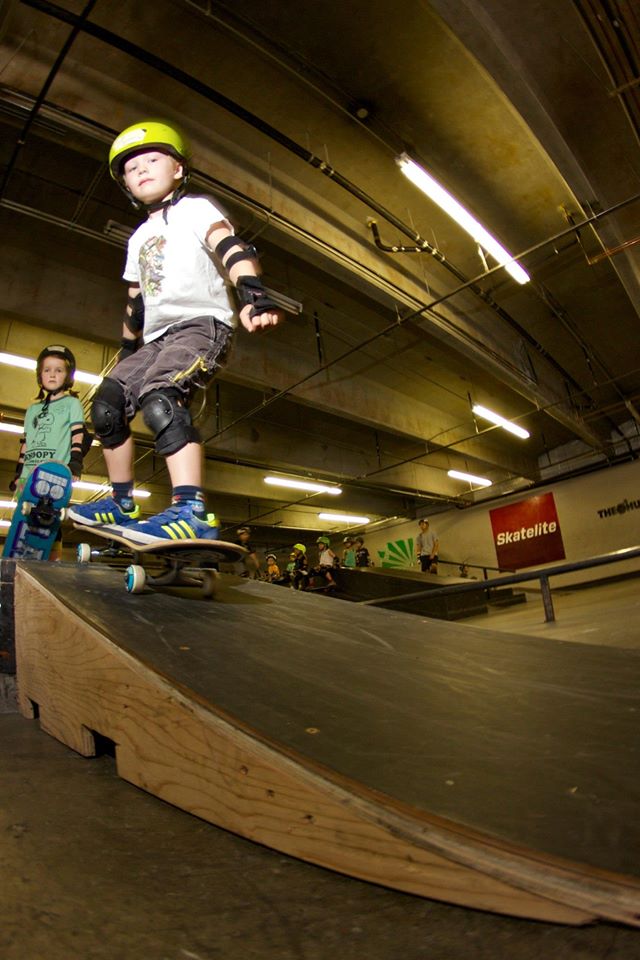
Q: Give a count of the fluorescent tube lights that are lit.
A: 10